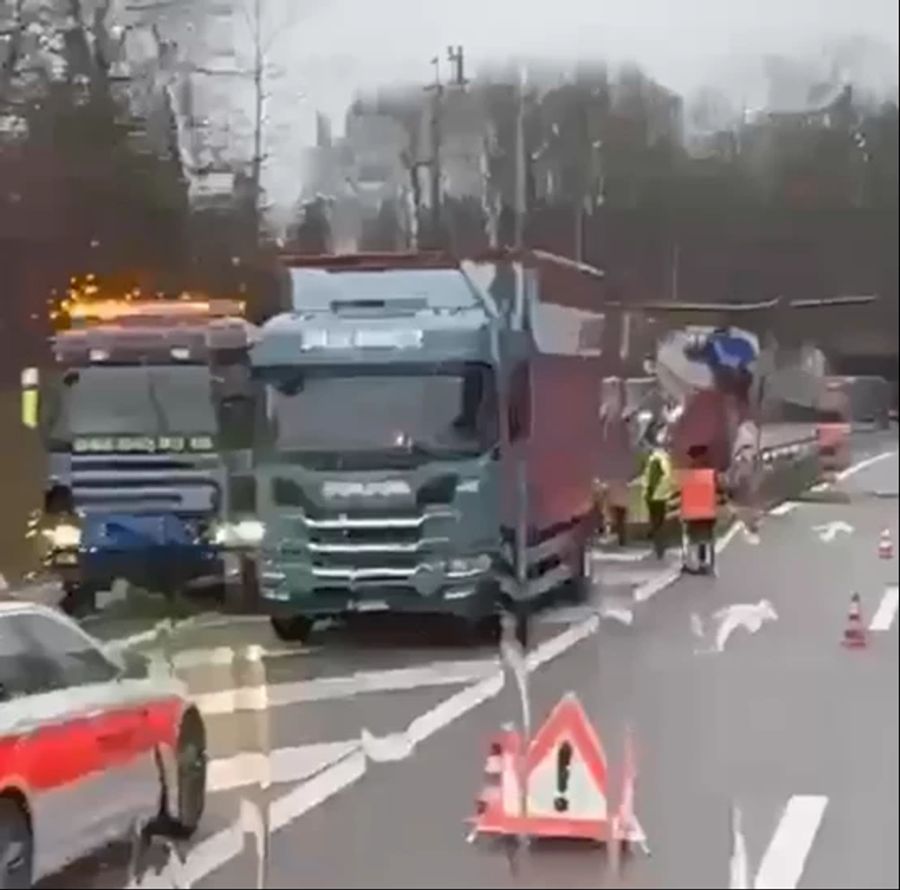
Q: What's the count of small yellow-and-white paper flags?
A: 0